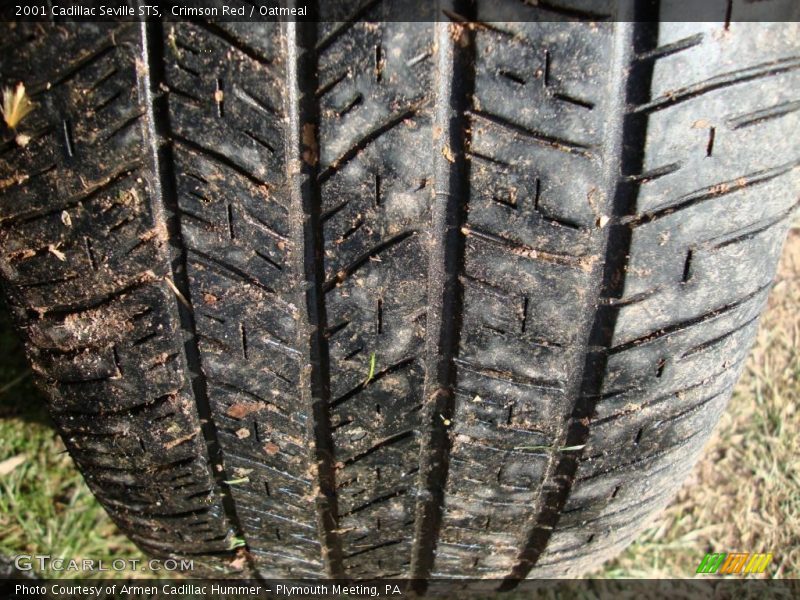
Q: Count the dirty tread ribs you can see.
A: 5